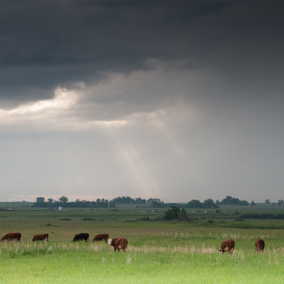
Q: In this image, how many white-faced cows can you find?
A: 1